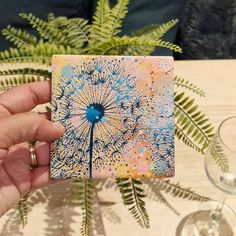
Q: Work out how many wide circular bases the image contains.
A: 1